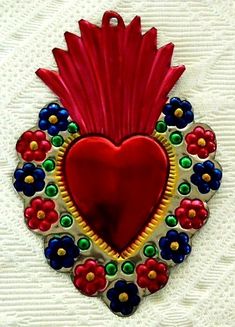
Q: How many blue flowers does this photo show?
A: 7